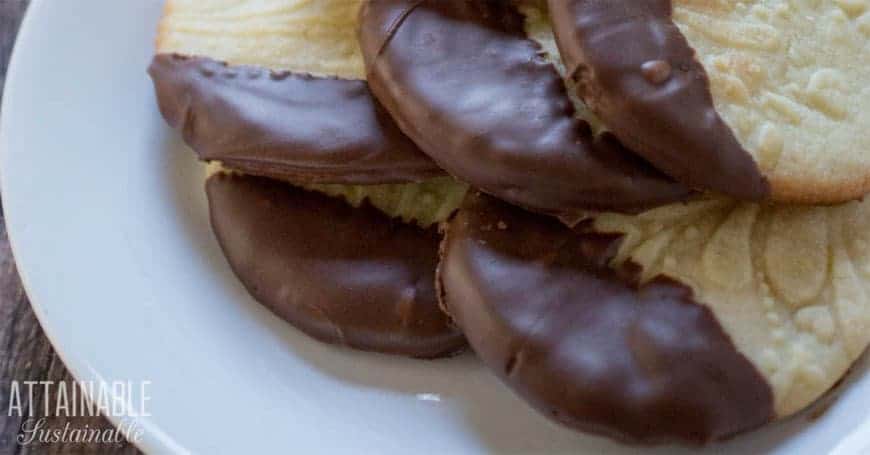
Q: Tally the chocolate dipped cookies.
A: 5